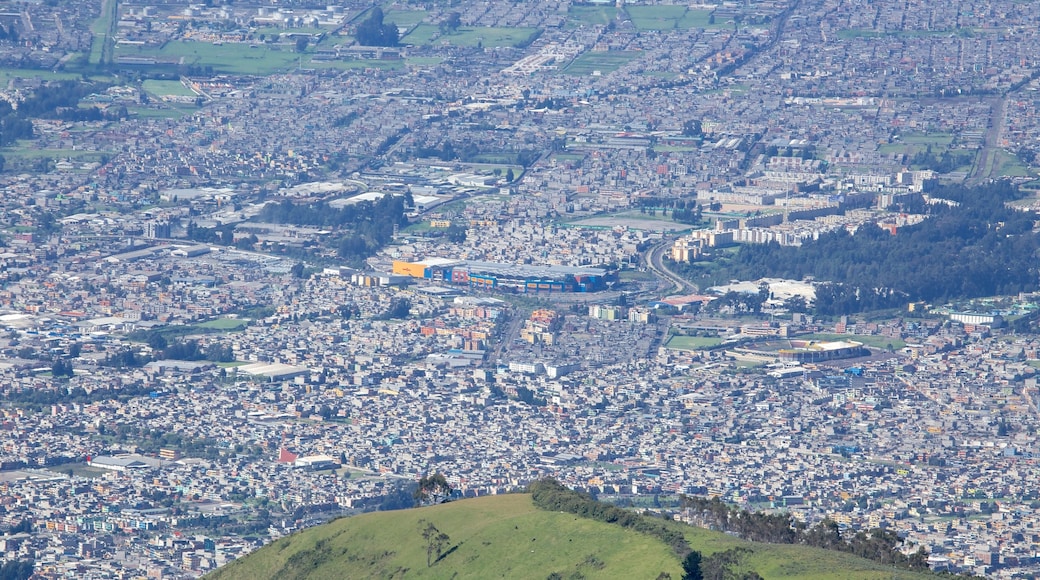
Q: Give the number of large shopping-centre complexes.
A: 1